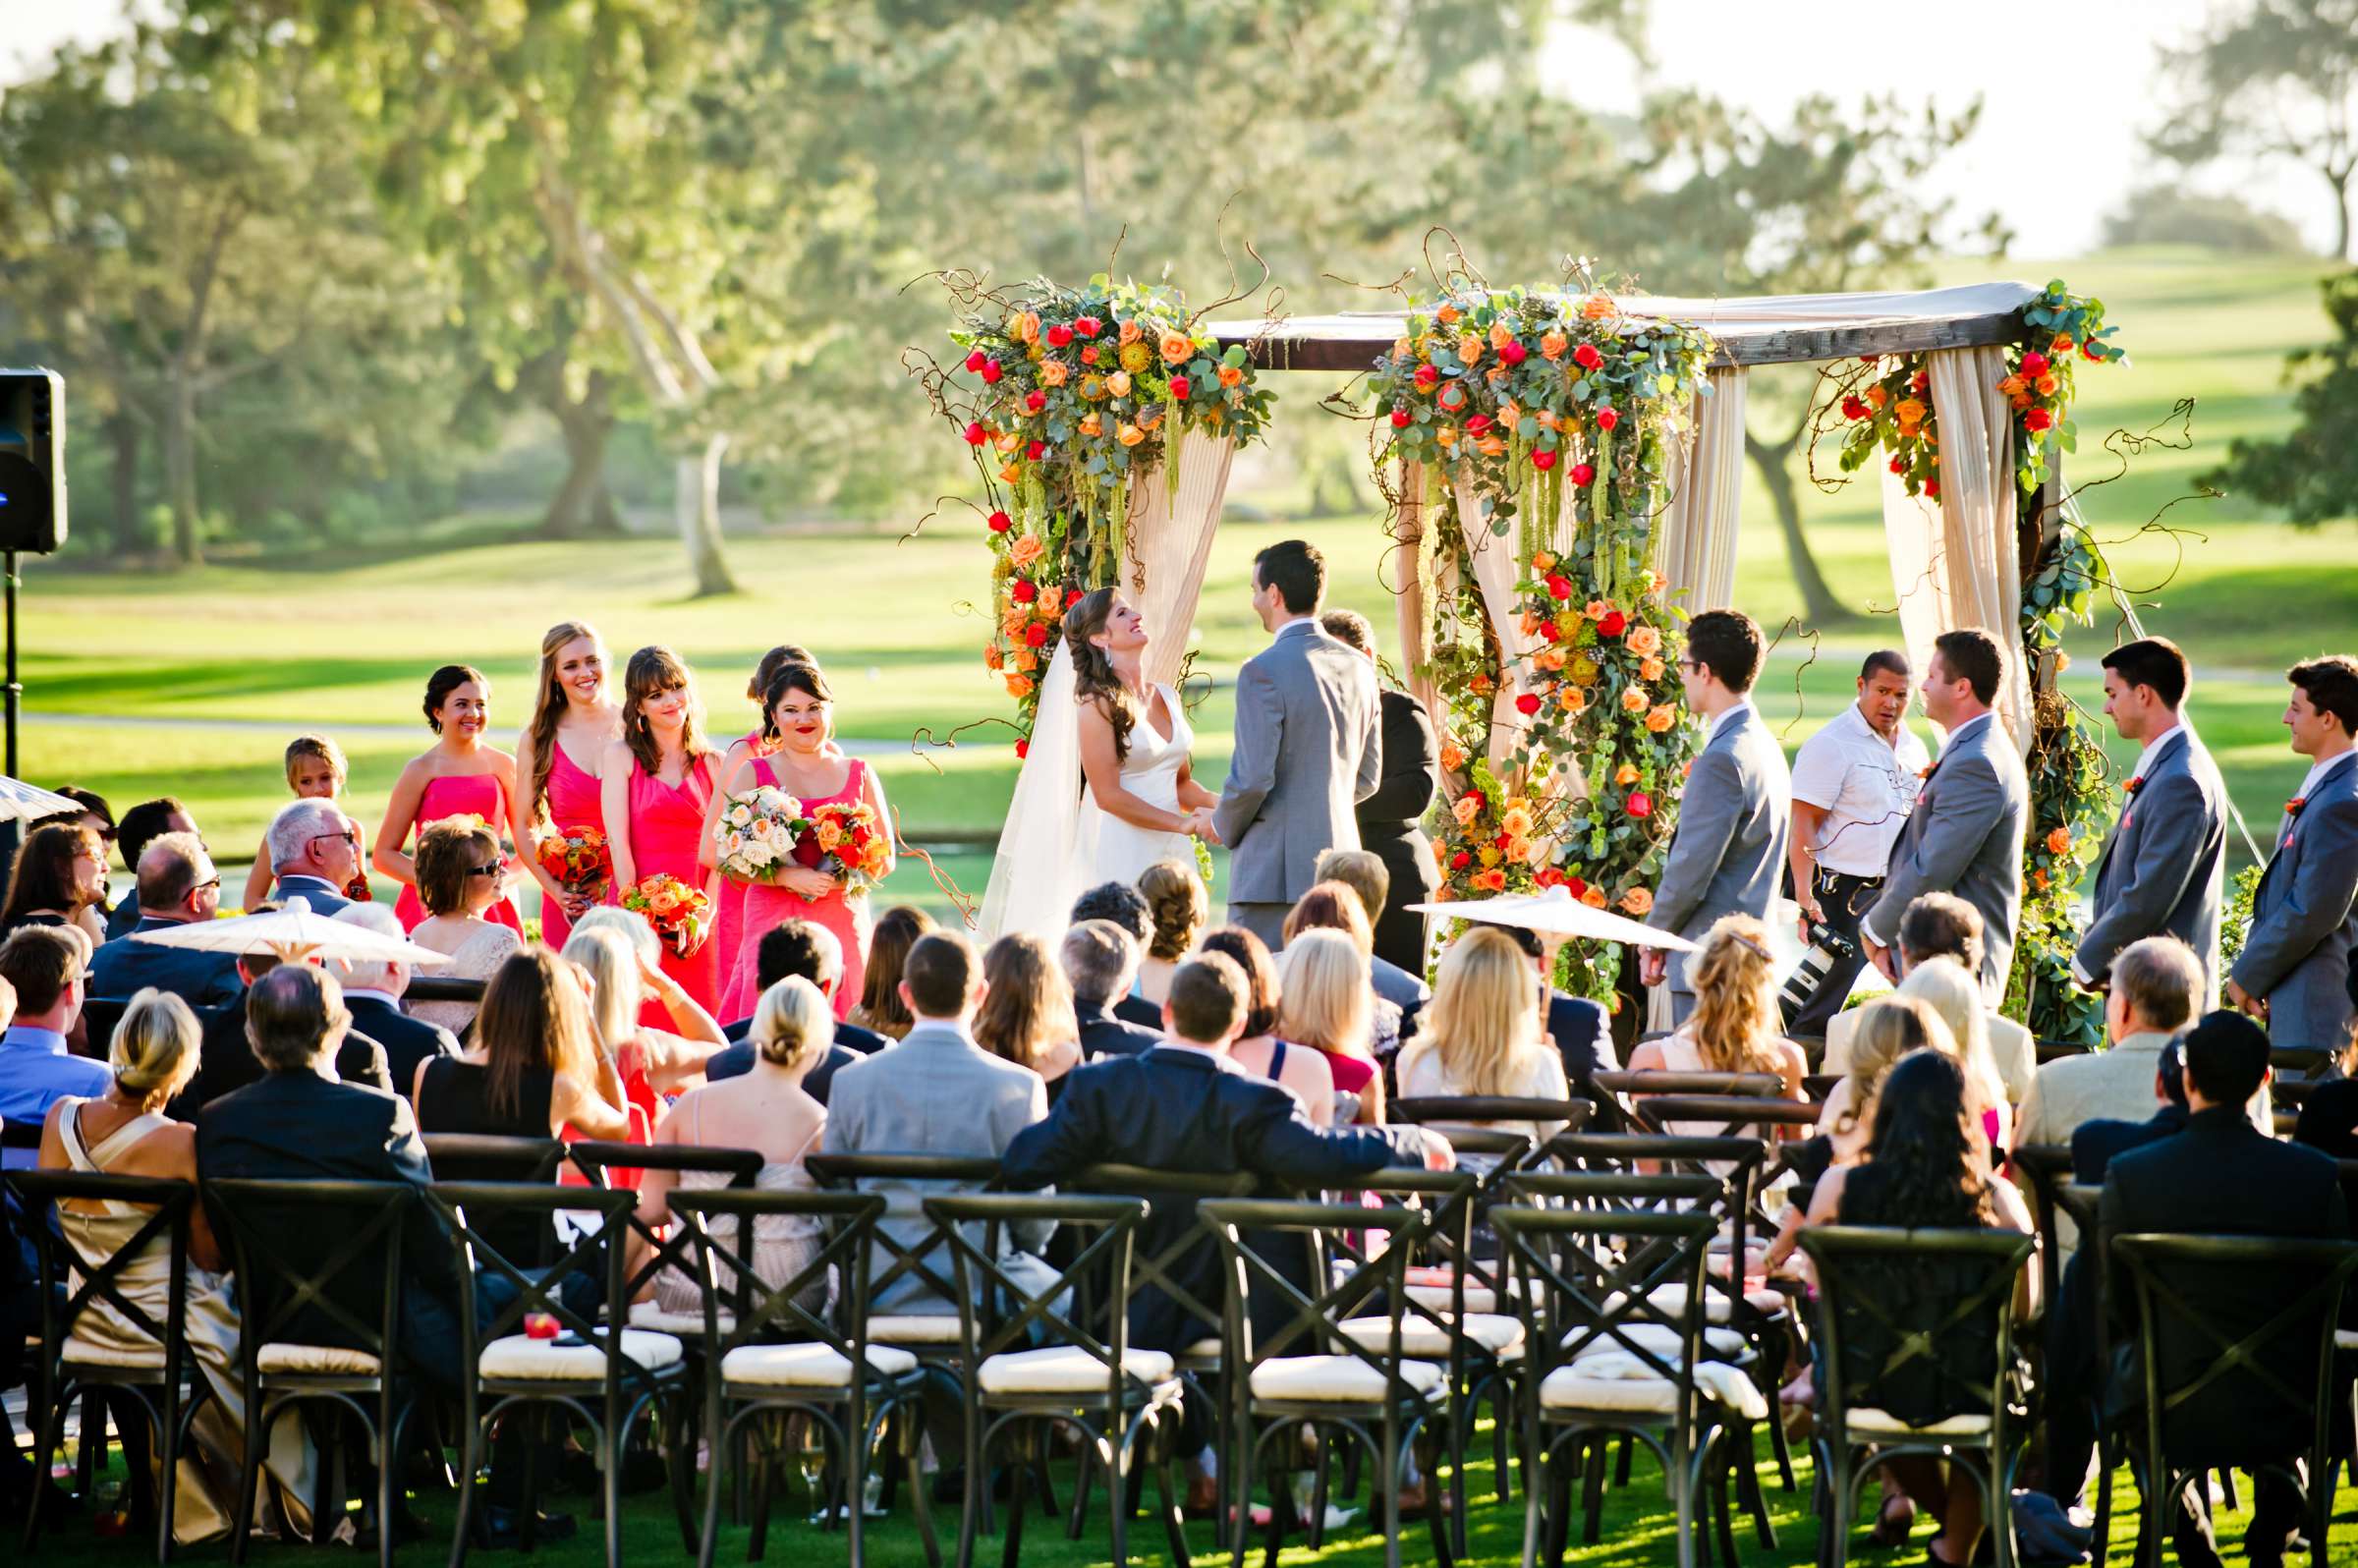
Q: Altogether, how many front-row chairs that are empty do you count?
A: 5